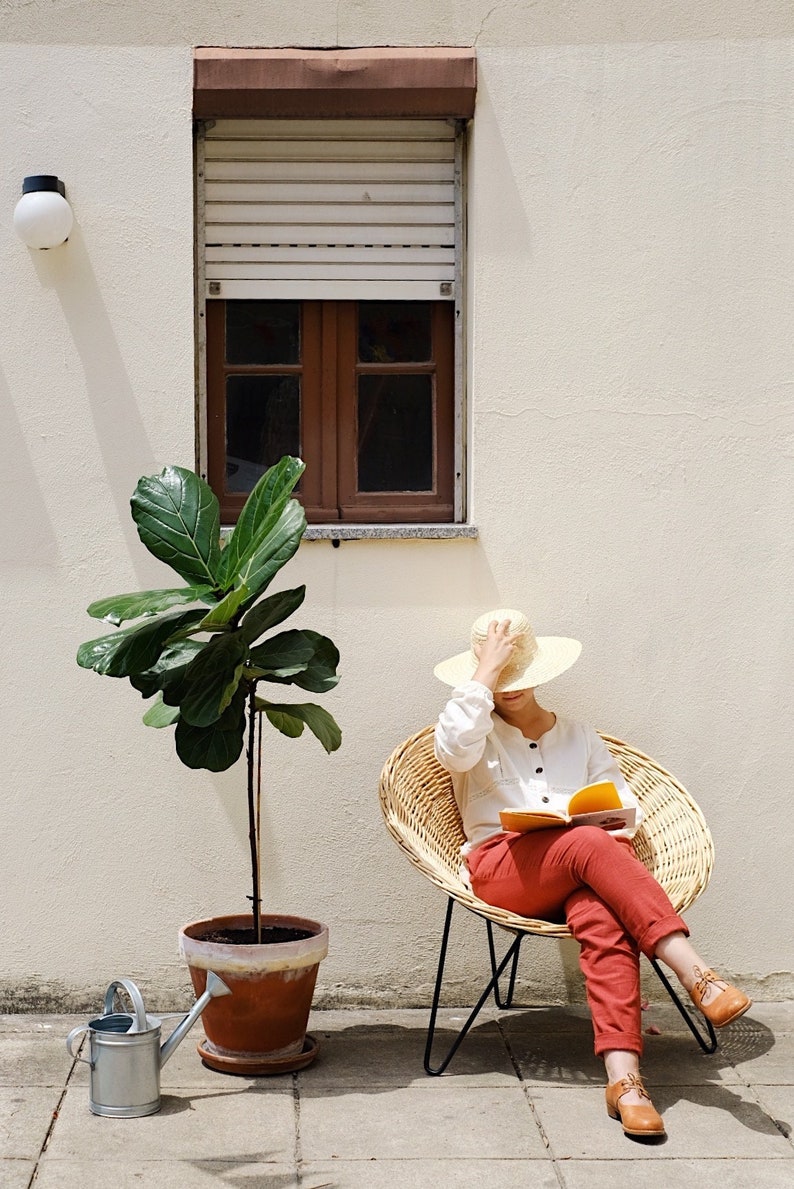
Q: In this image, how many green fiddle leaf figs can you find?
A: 1